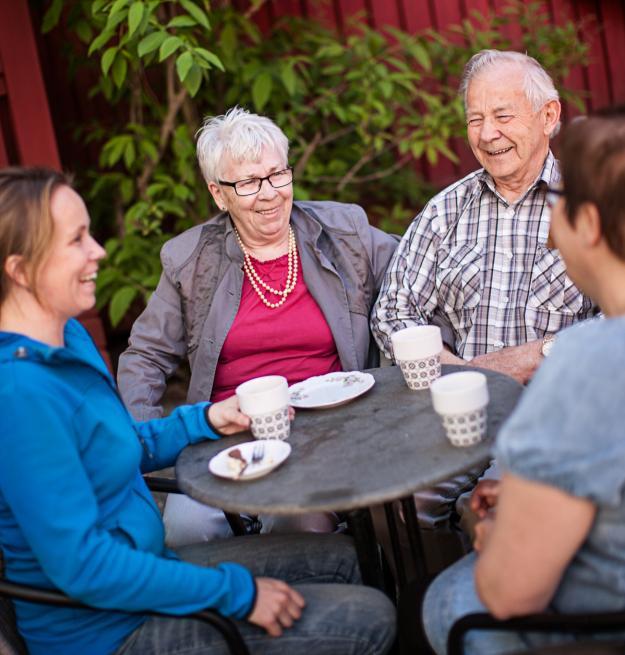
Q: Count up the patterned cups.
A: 3